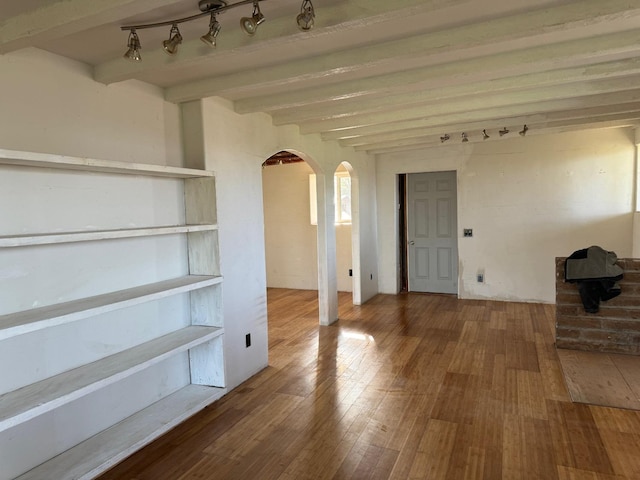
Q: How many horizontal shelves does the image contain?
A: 5